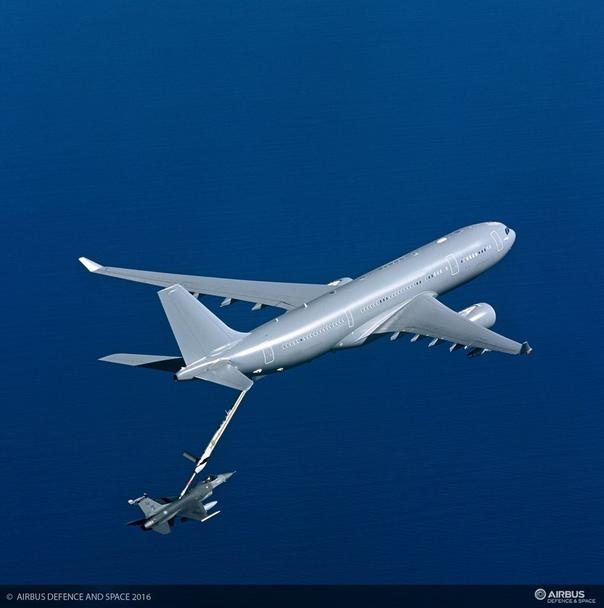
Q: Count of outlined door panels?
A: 4